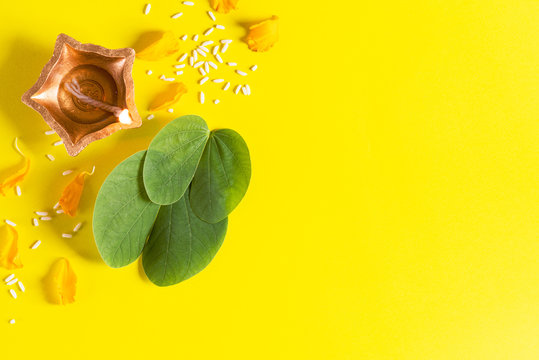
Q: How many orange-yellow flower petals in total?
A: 8